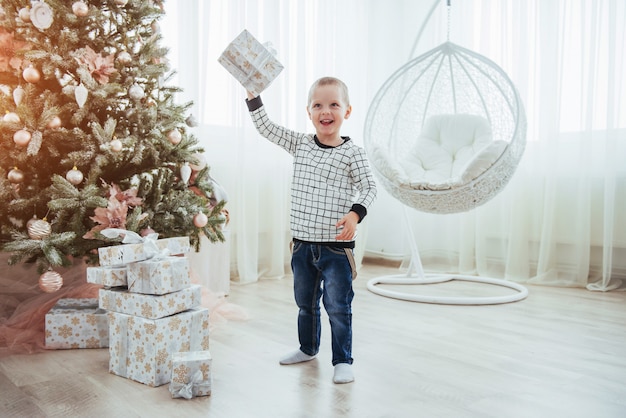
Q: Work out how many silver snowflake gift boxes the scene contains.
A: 8